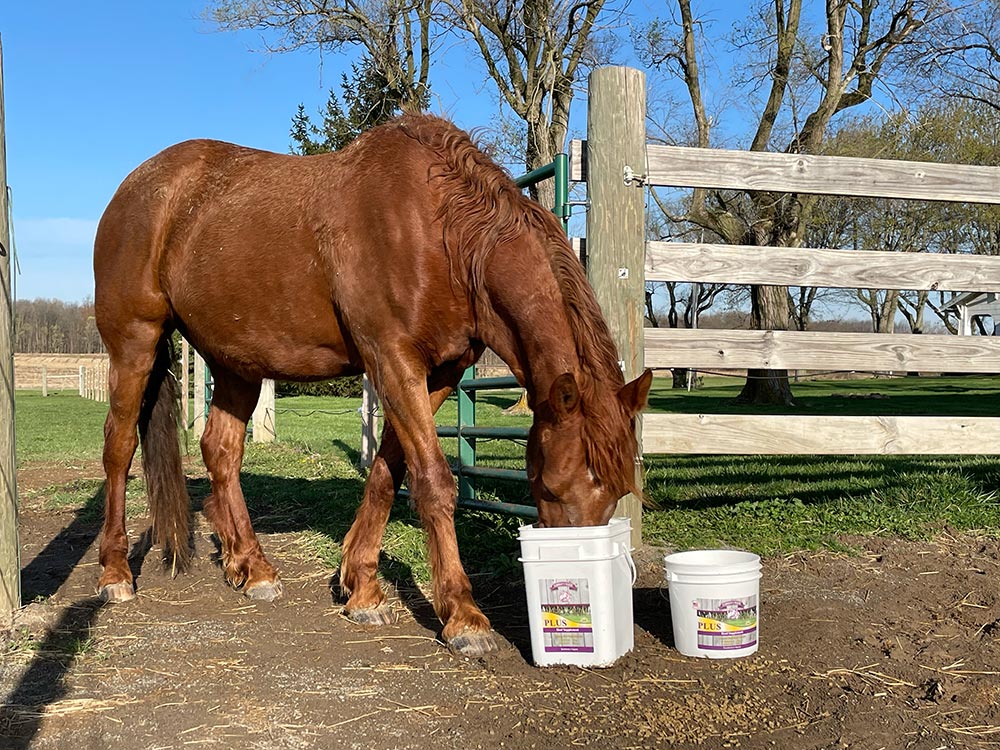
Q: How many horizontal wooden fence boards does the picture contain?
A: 4